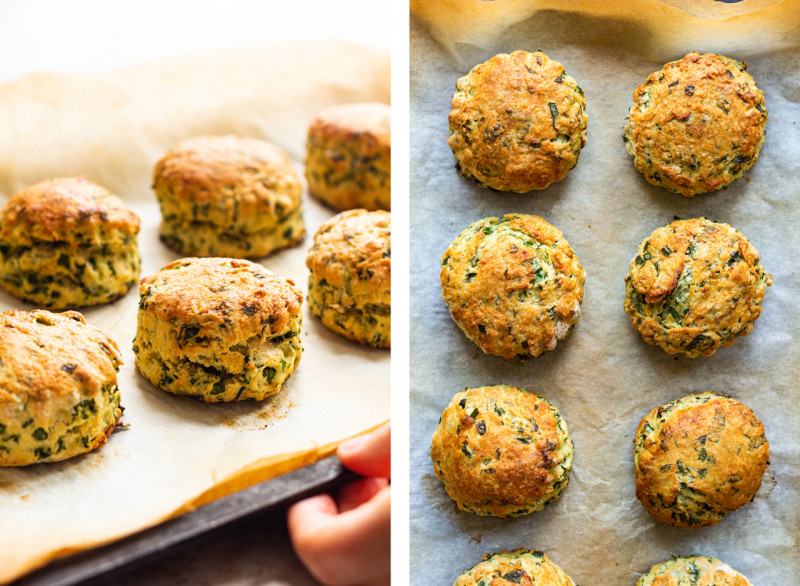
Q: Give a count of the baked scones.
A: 14